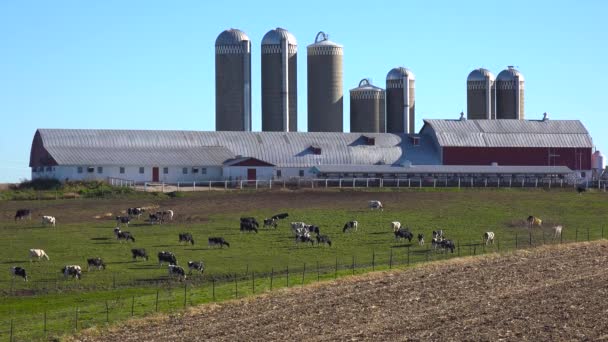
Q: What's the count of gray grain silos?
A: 7